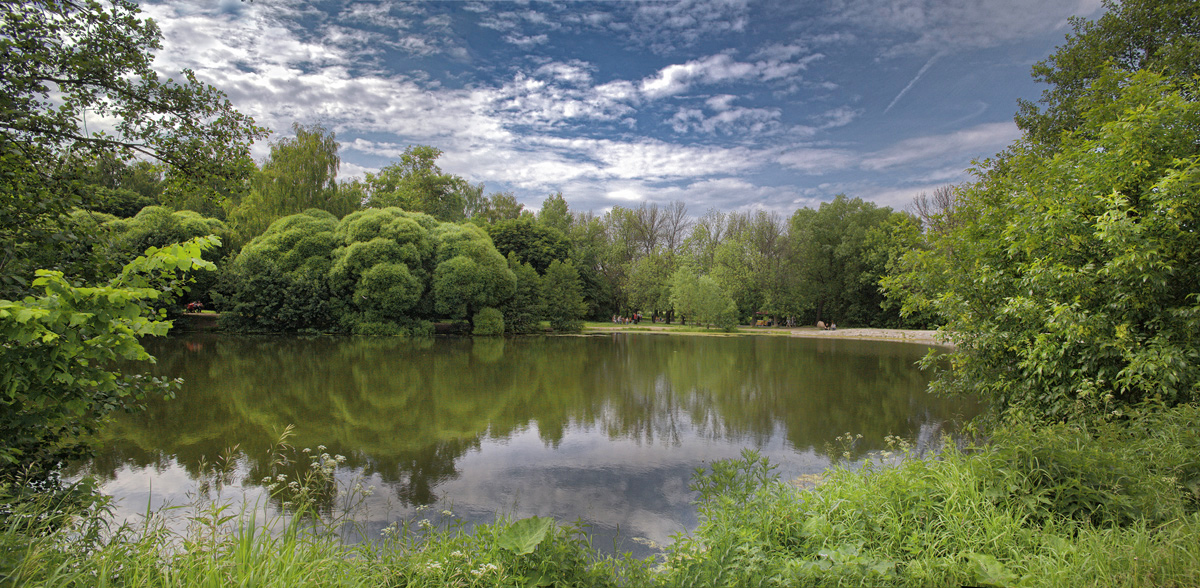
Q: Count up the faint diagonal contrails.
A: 1